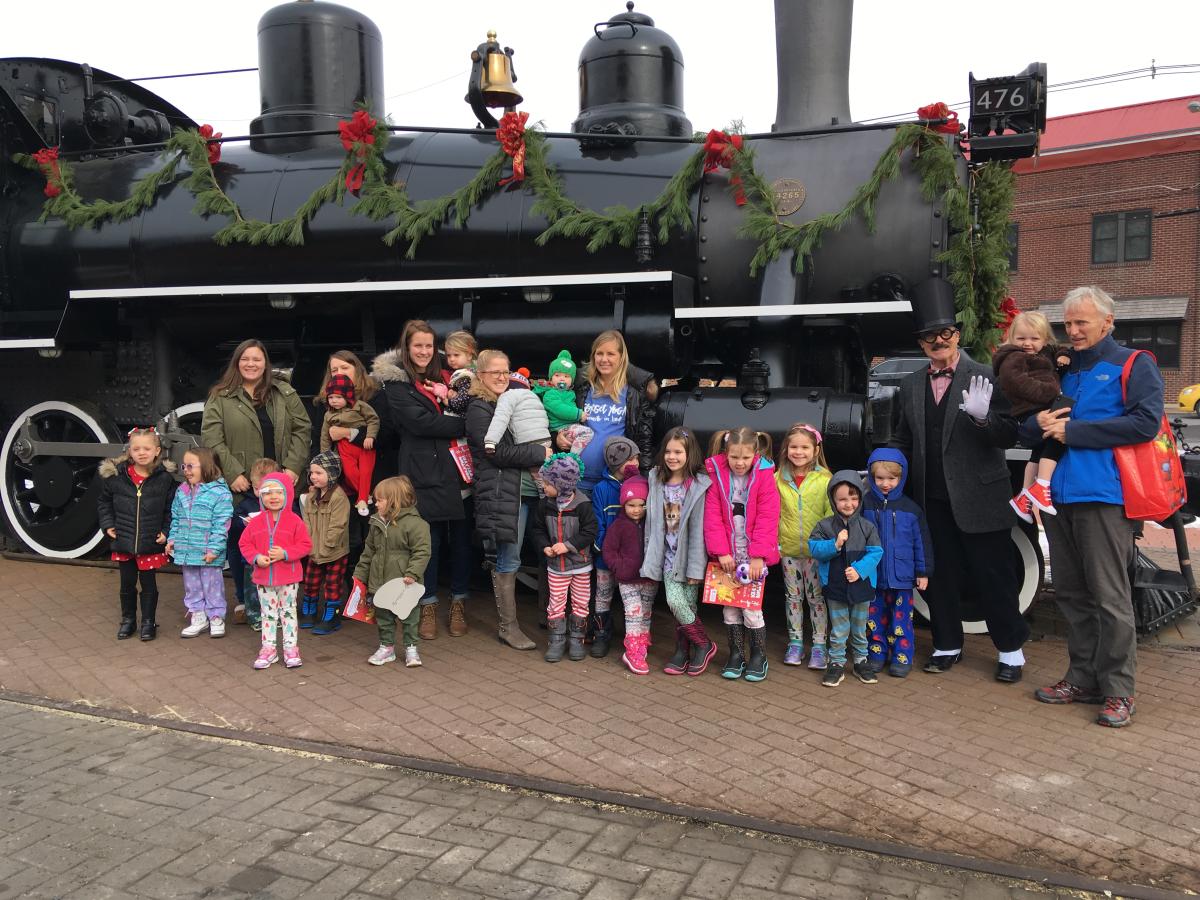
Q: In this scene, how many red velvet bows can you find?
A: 7